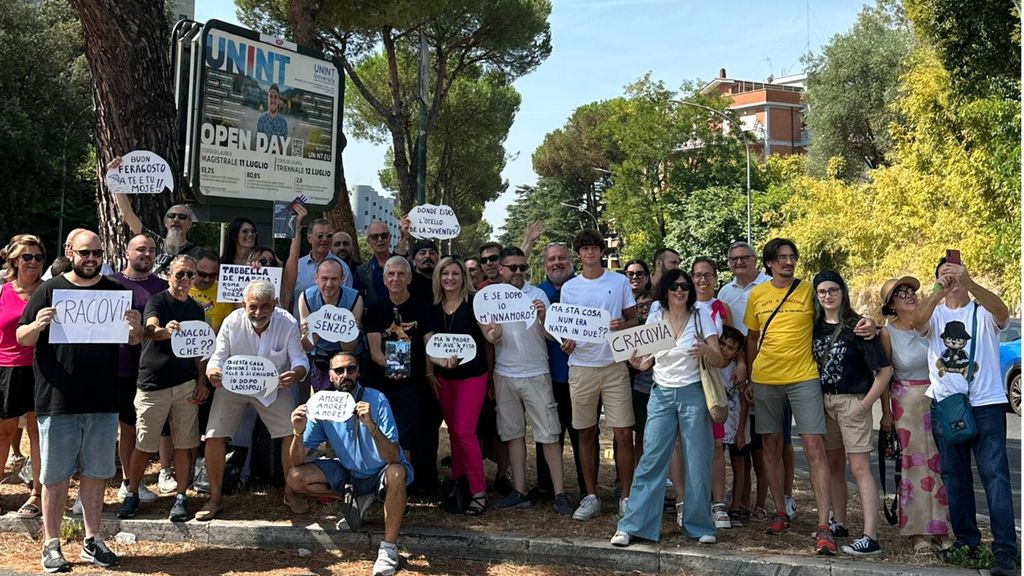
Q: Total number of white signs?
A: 12